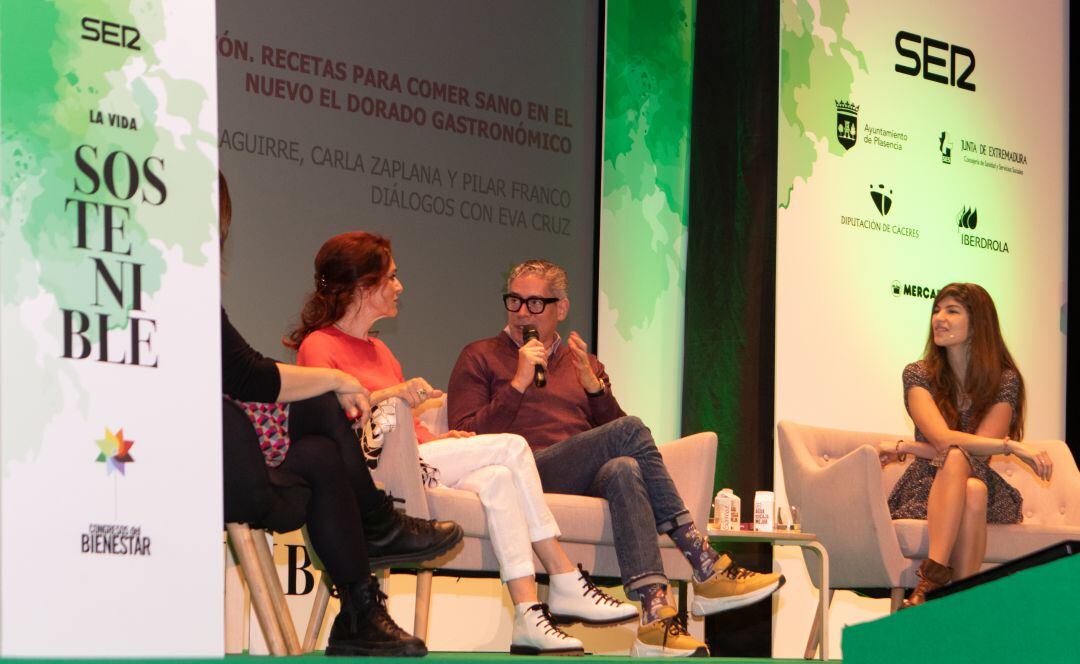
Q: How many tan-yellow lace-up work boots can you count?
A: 2